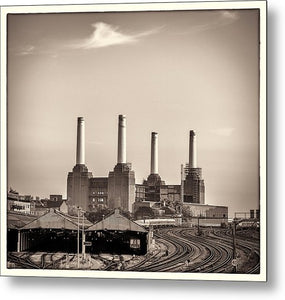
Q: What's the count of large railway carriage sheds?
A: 2